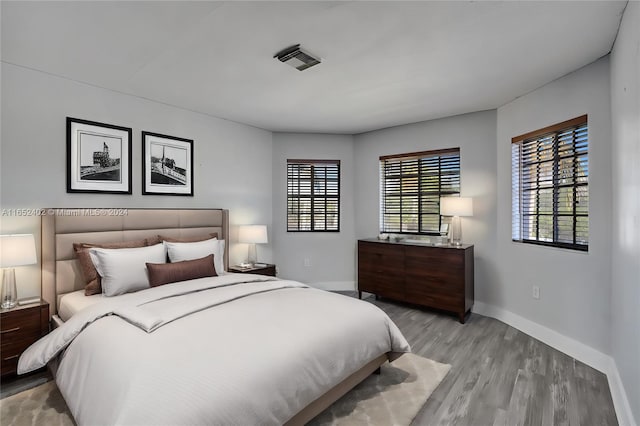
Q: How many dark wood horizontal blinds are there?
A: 3